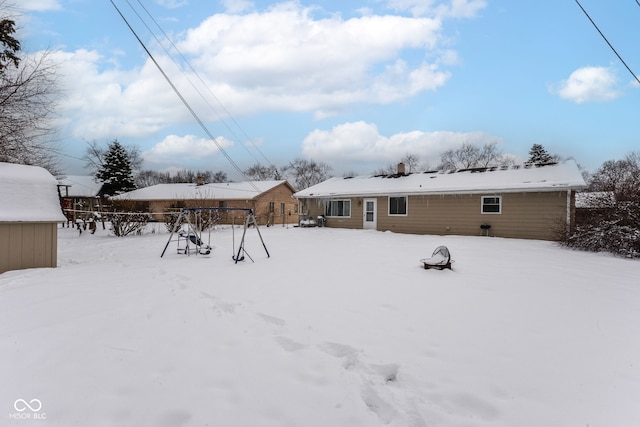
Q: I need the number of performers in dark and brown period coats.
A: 0